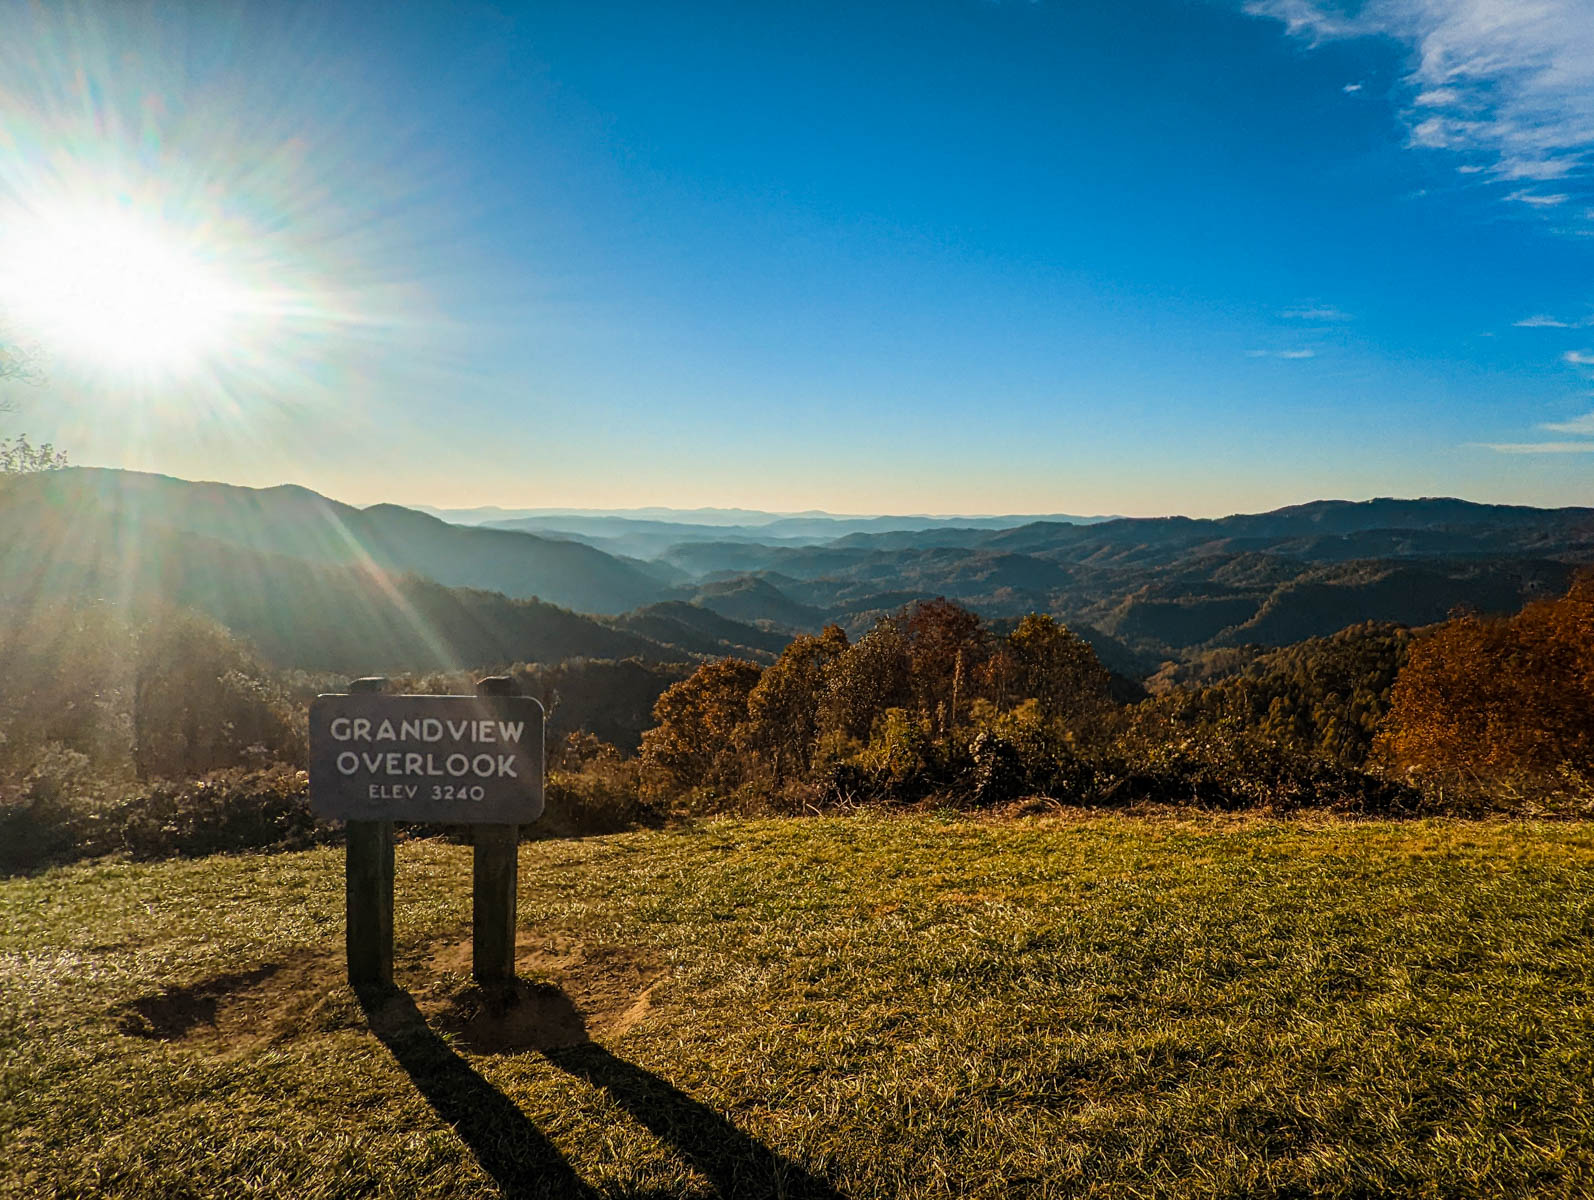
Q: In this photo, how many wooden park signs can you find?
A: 1